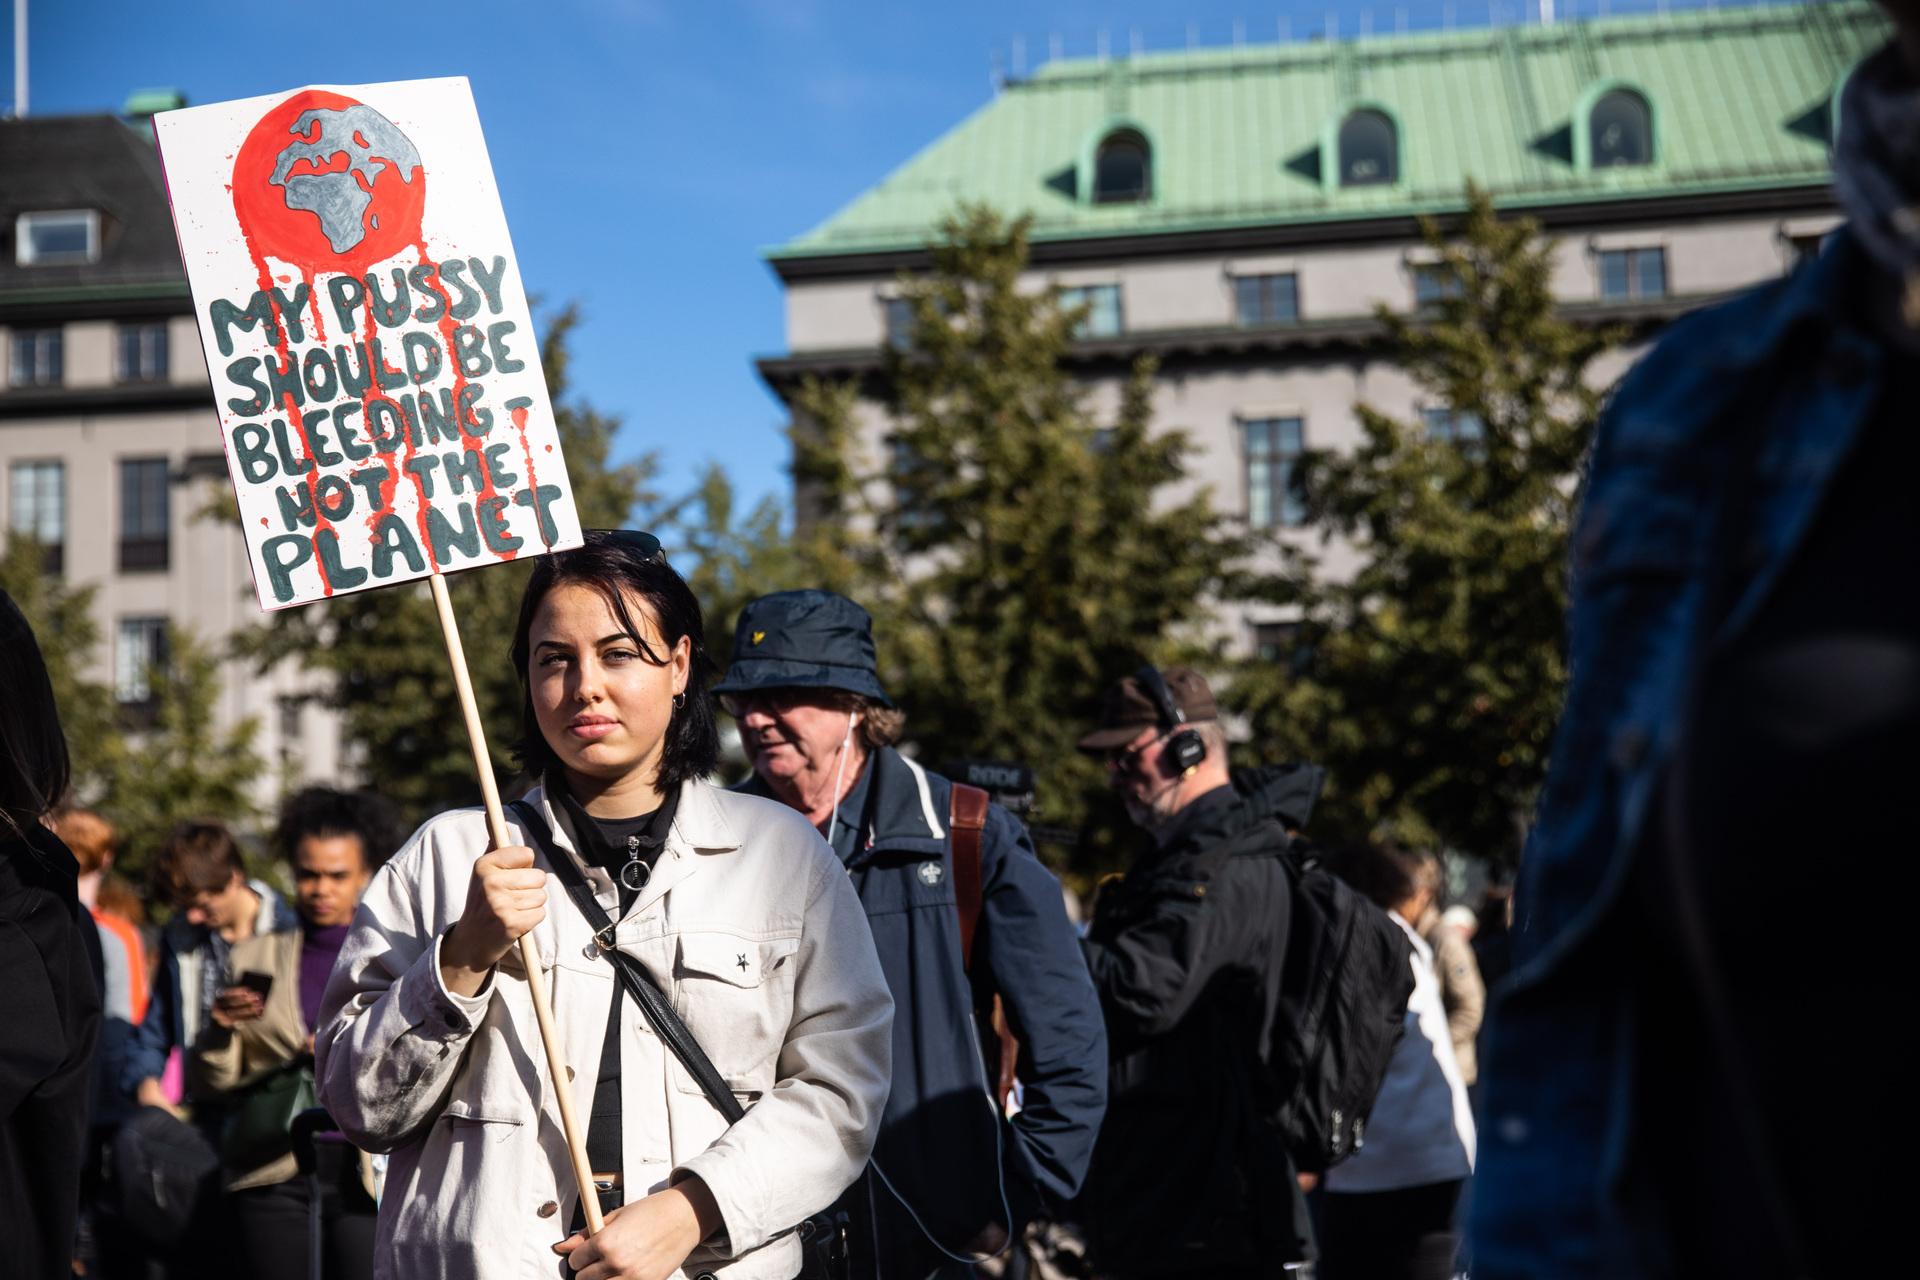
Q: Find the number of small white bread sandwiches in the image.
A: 0